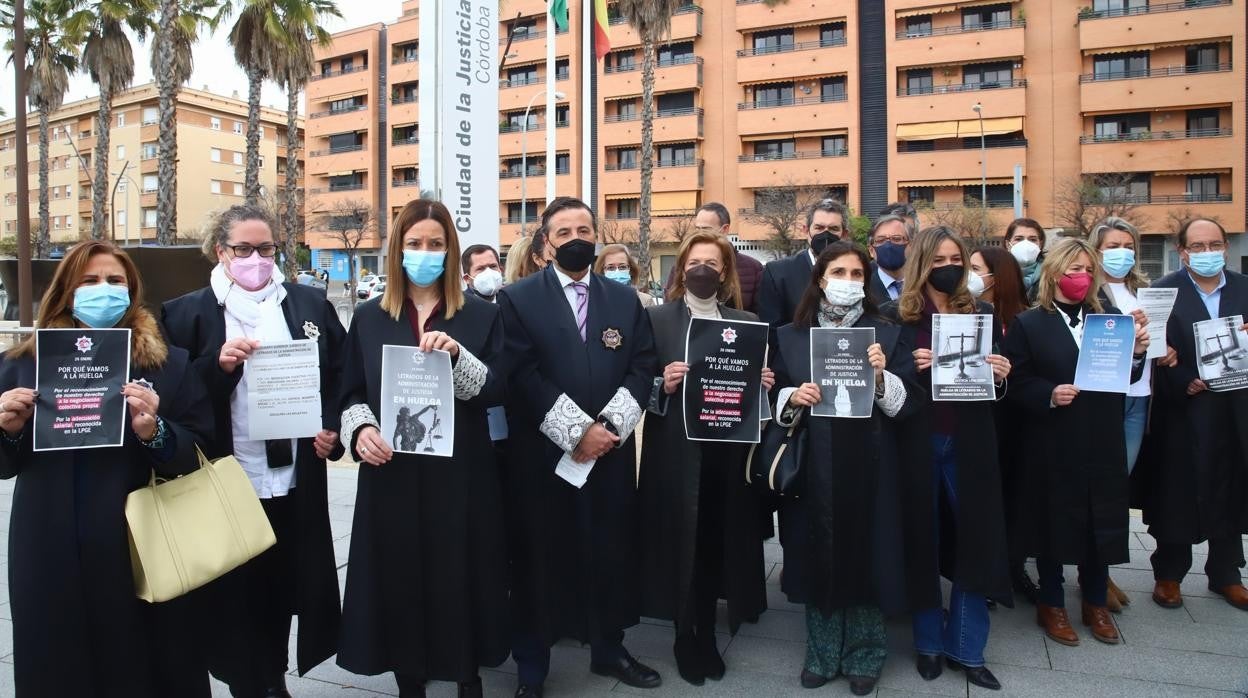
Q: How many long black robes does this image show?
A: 9